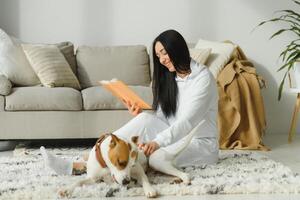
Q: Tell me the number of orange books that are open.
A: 1